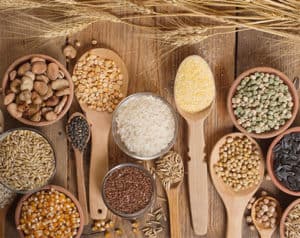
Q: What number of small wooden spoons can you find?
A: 3